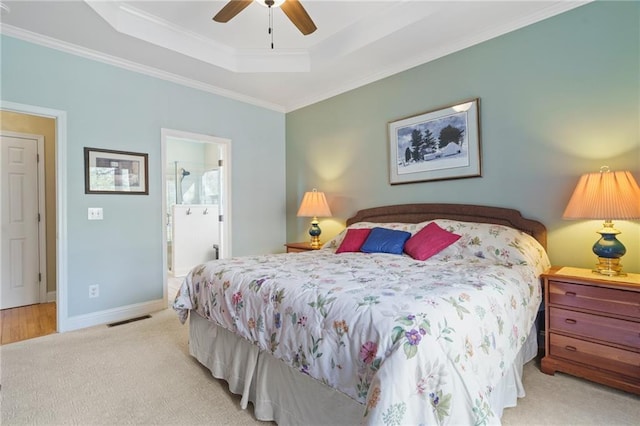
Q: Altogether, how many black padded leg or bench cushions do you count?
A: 0